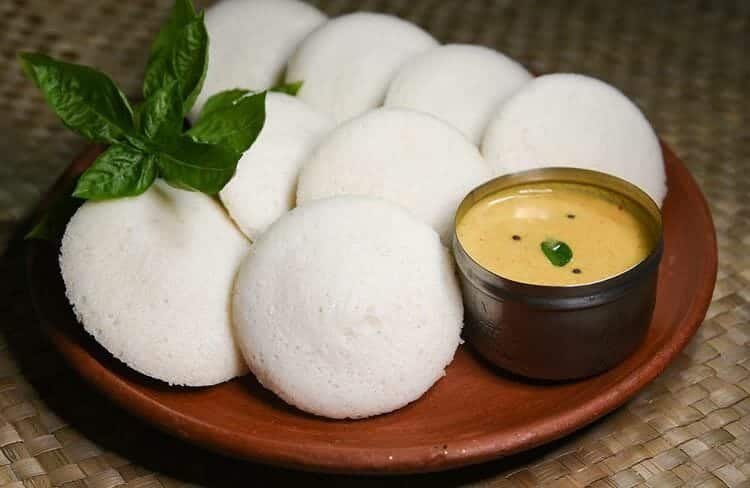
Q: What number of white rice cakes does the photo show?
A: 8